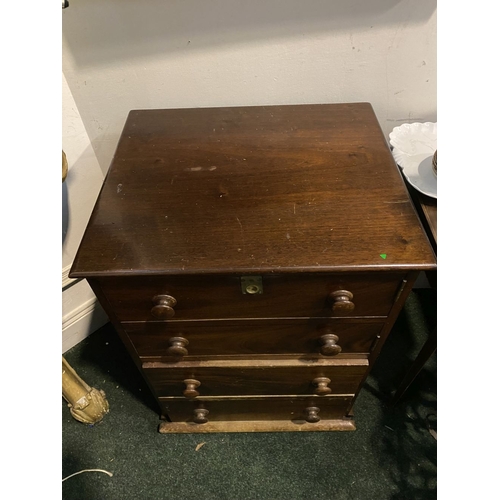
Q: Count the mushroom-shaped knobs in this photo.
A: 8